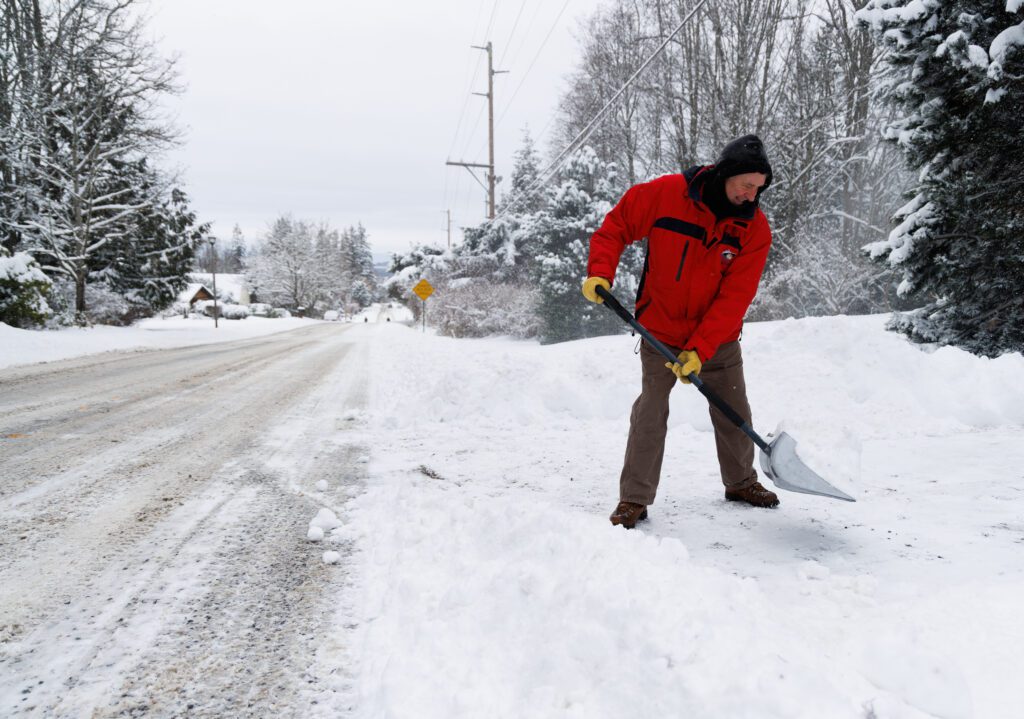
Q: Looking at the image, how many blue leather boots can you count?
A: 0